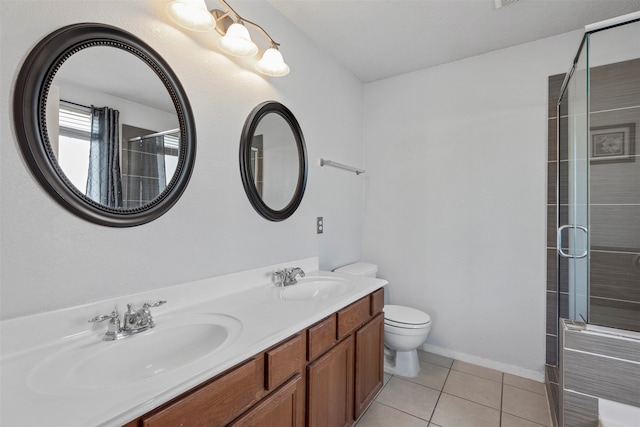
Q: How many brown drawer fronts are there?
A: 5